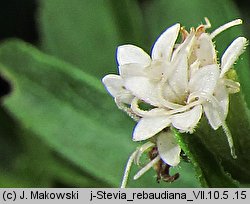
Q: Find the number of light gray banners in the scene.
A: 1